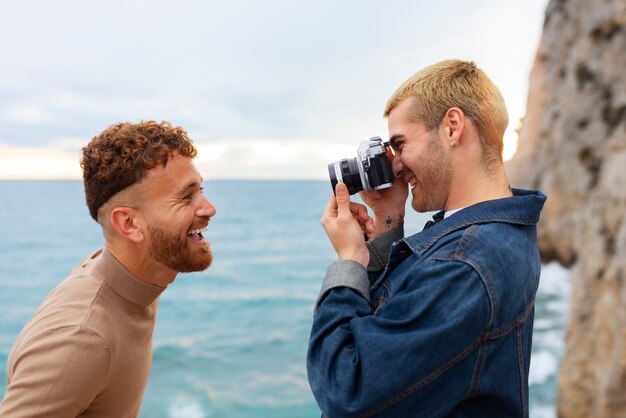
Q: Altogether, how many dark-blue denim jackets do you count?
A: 1